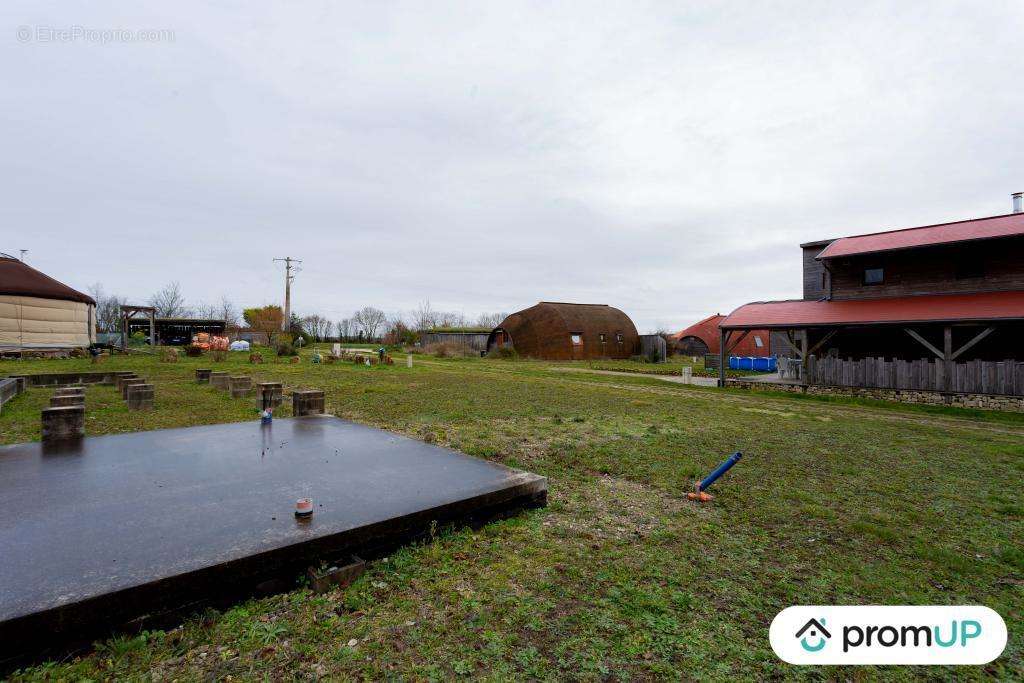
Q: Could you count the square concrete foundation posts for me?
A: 11